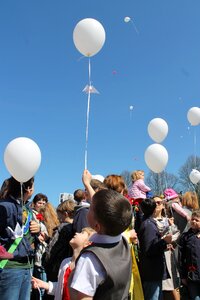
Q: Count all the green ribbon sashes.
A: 1